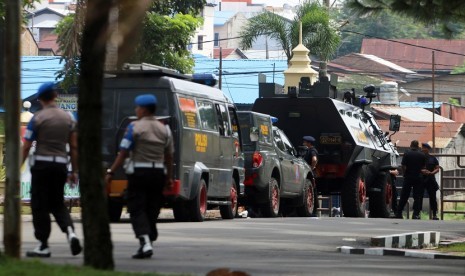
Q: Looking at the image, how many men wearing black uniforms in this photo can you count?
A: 3